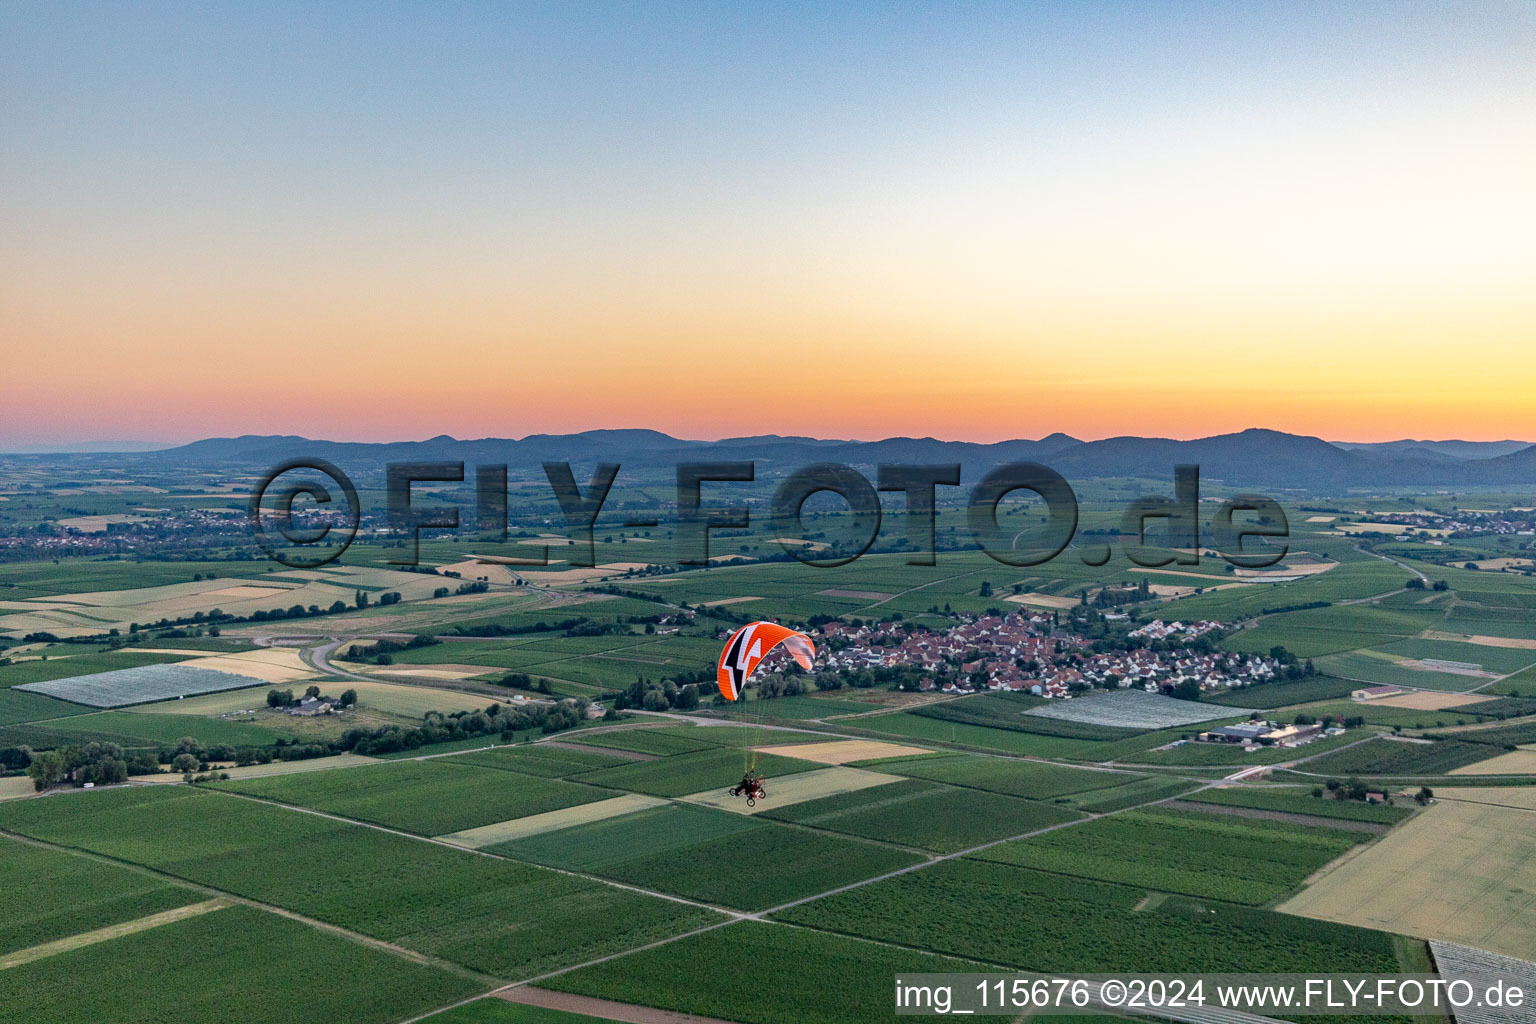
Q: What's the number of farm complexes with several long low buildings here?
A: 1